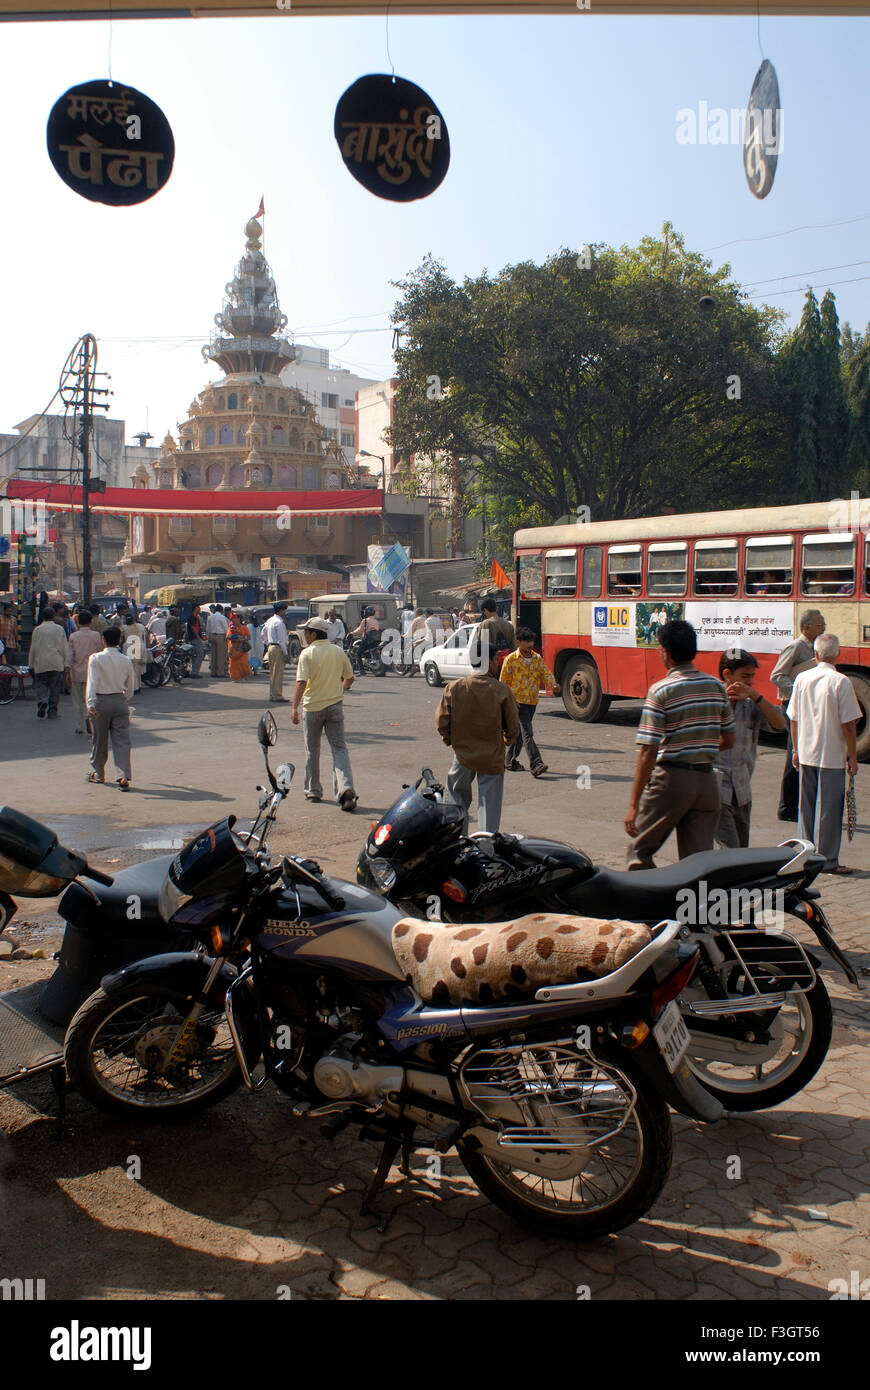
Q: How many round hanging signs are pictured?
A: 3